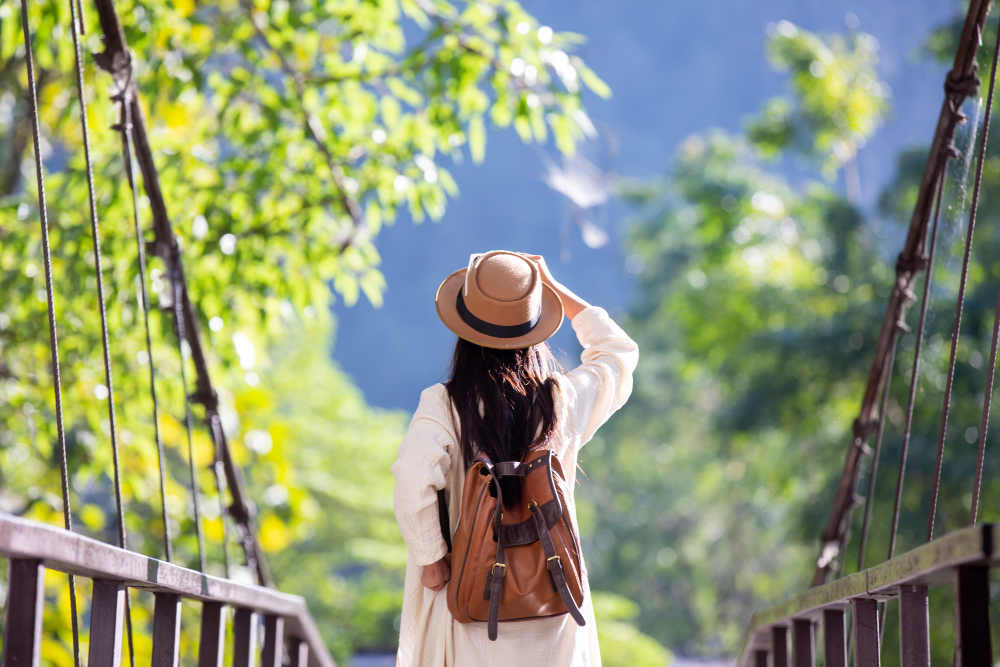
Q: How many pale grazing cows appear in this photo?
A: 0